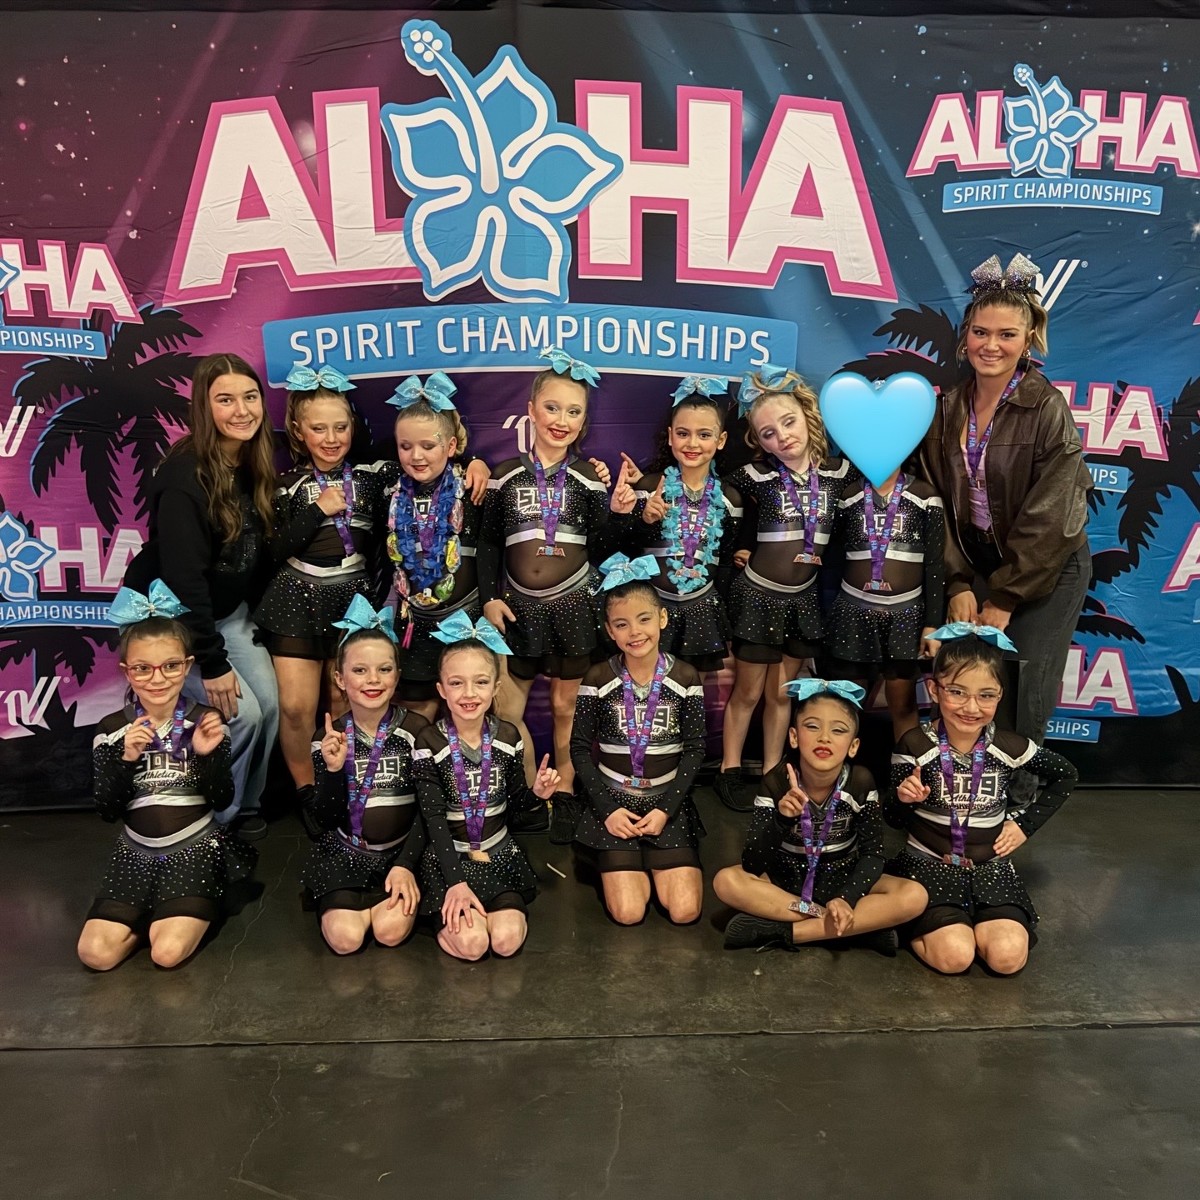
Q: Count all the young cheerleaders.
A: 12